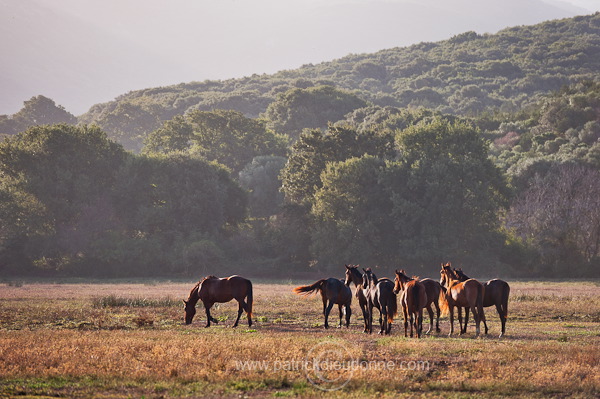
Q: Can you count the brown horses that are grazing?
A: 1